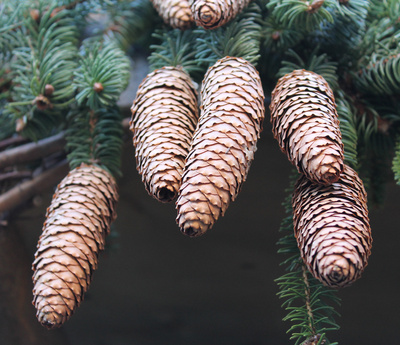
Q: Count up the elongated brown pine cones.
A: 7